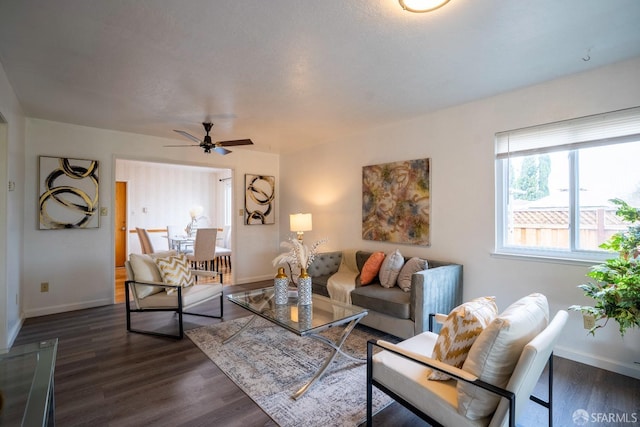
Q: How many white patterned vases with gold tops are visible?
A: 2